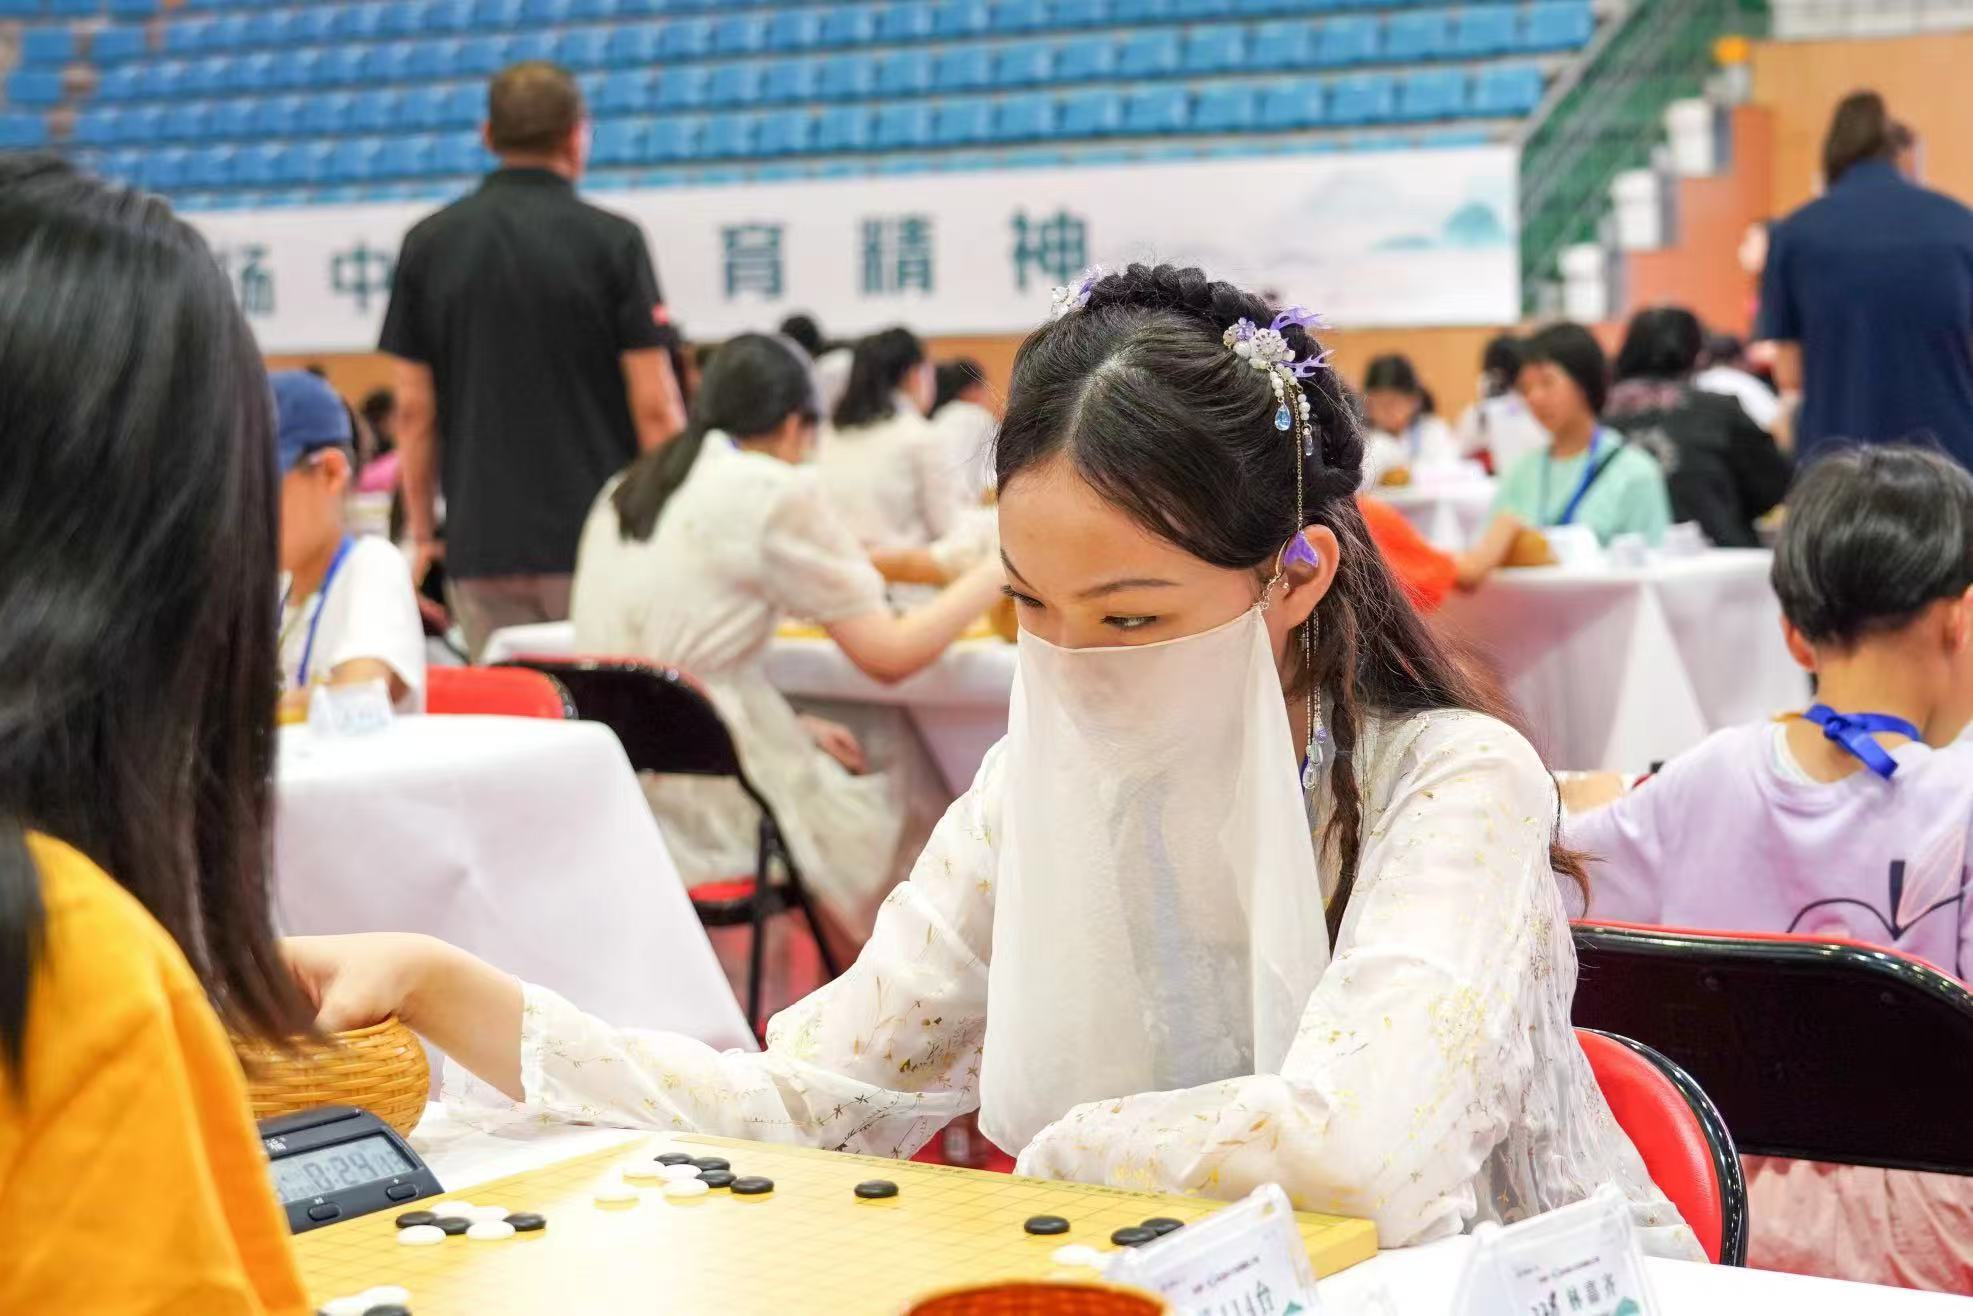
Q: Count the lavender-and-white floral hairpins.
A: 2